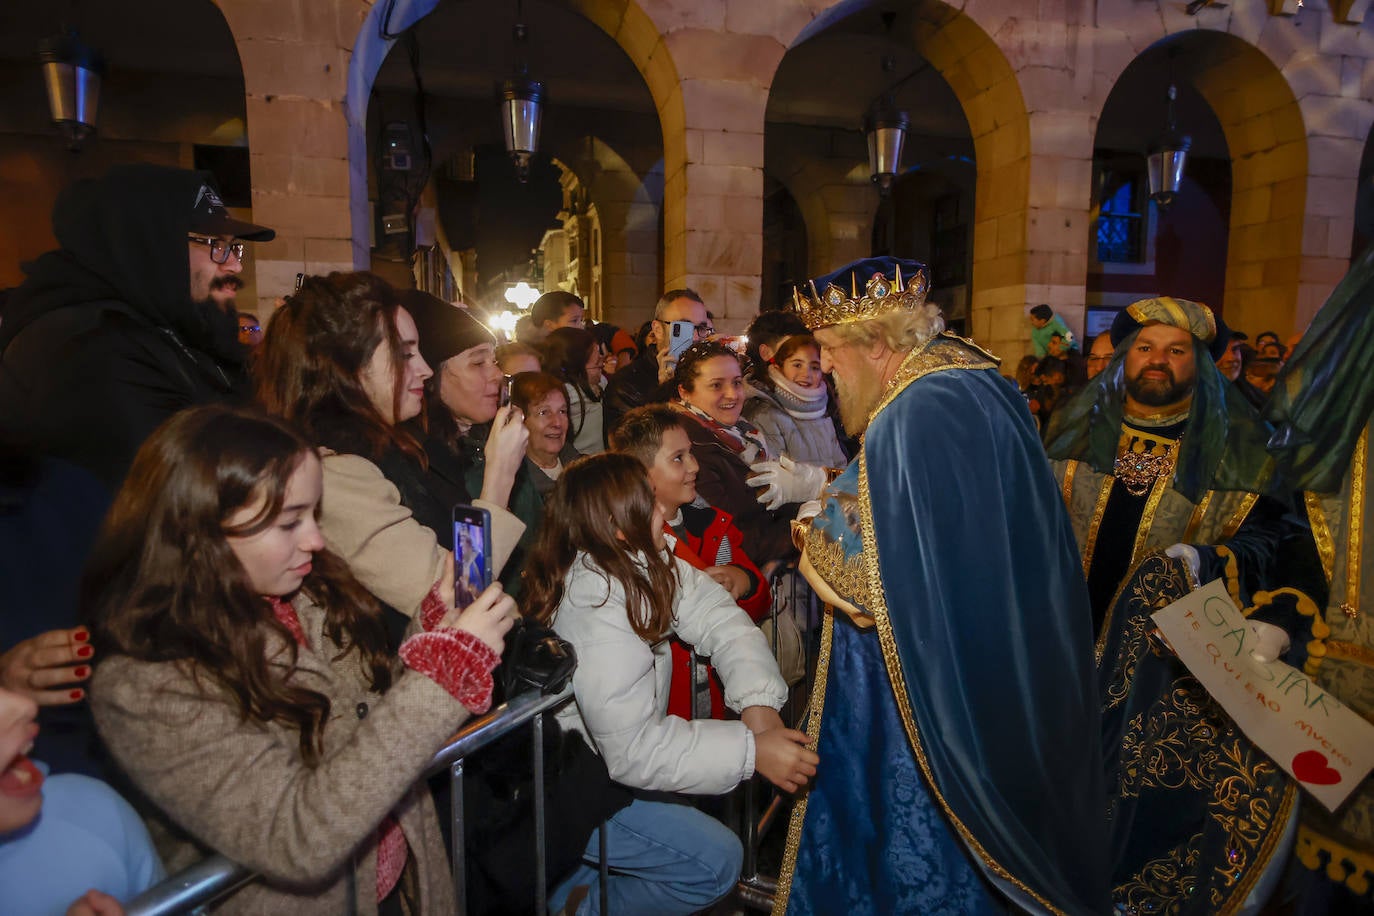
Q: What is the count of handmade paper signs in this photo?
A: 1